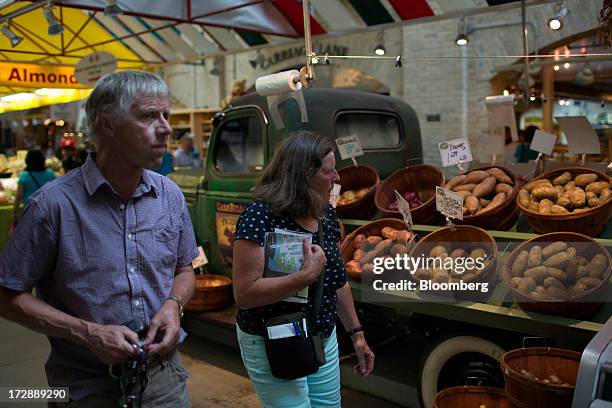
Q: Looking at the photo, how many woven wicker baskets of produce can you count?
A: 10